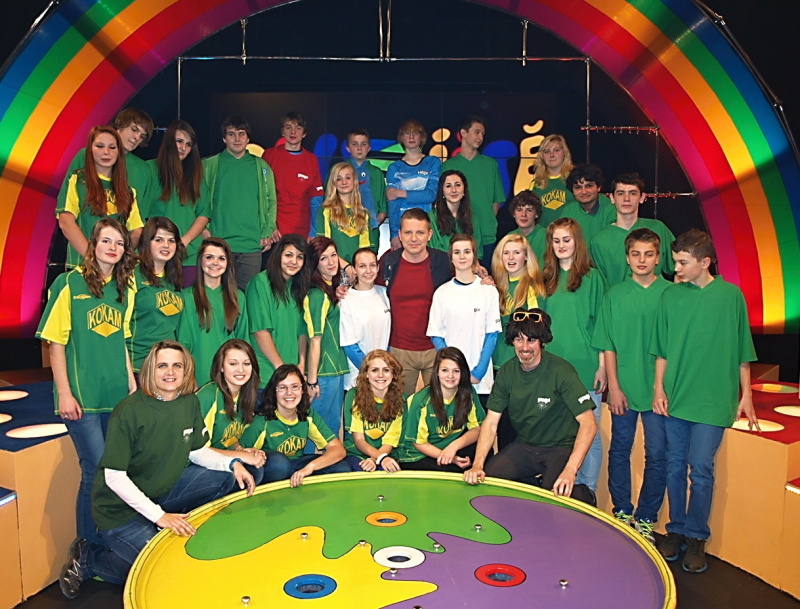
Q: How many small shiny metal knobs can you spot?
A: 9